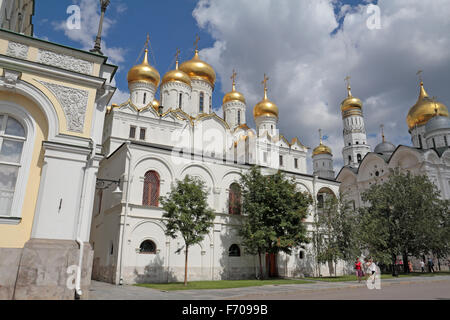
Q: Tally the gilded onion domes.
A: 8